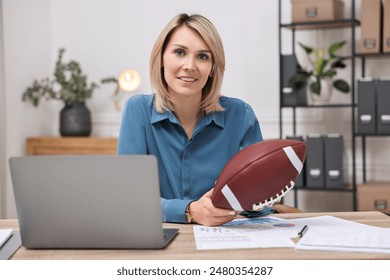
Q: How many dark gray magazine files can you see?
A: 6